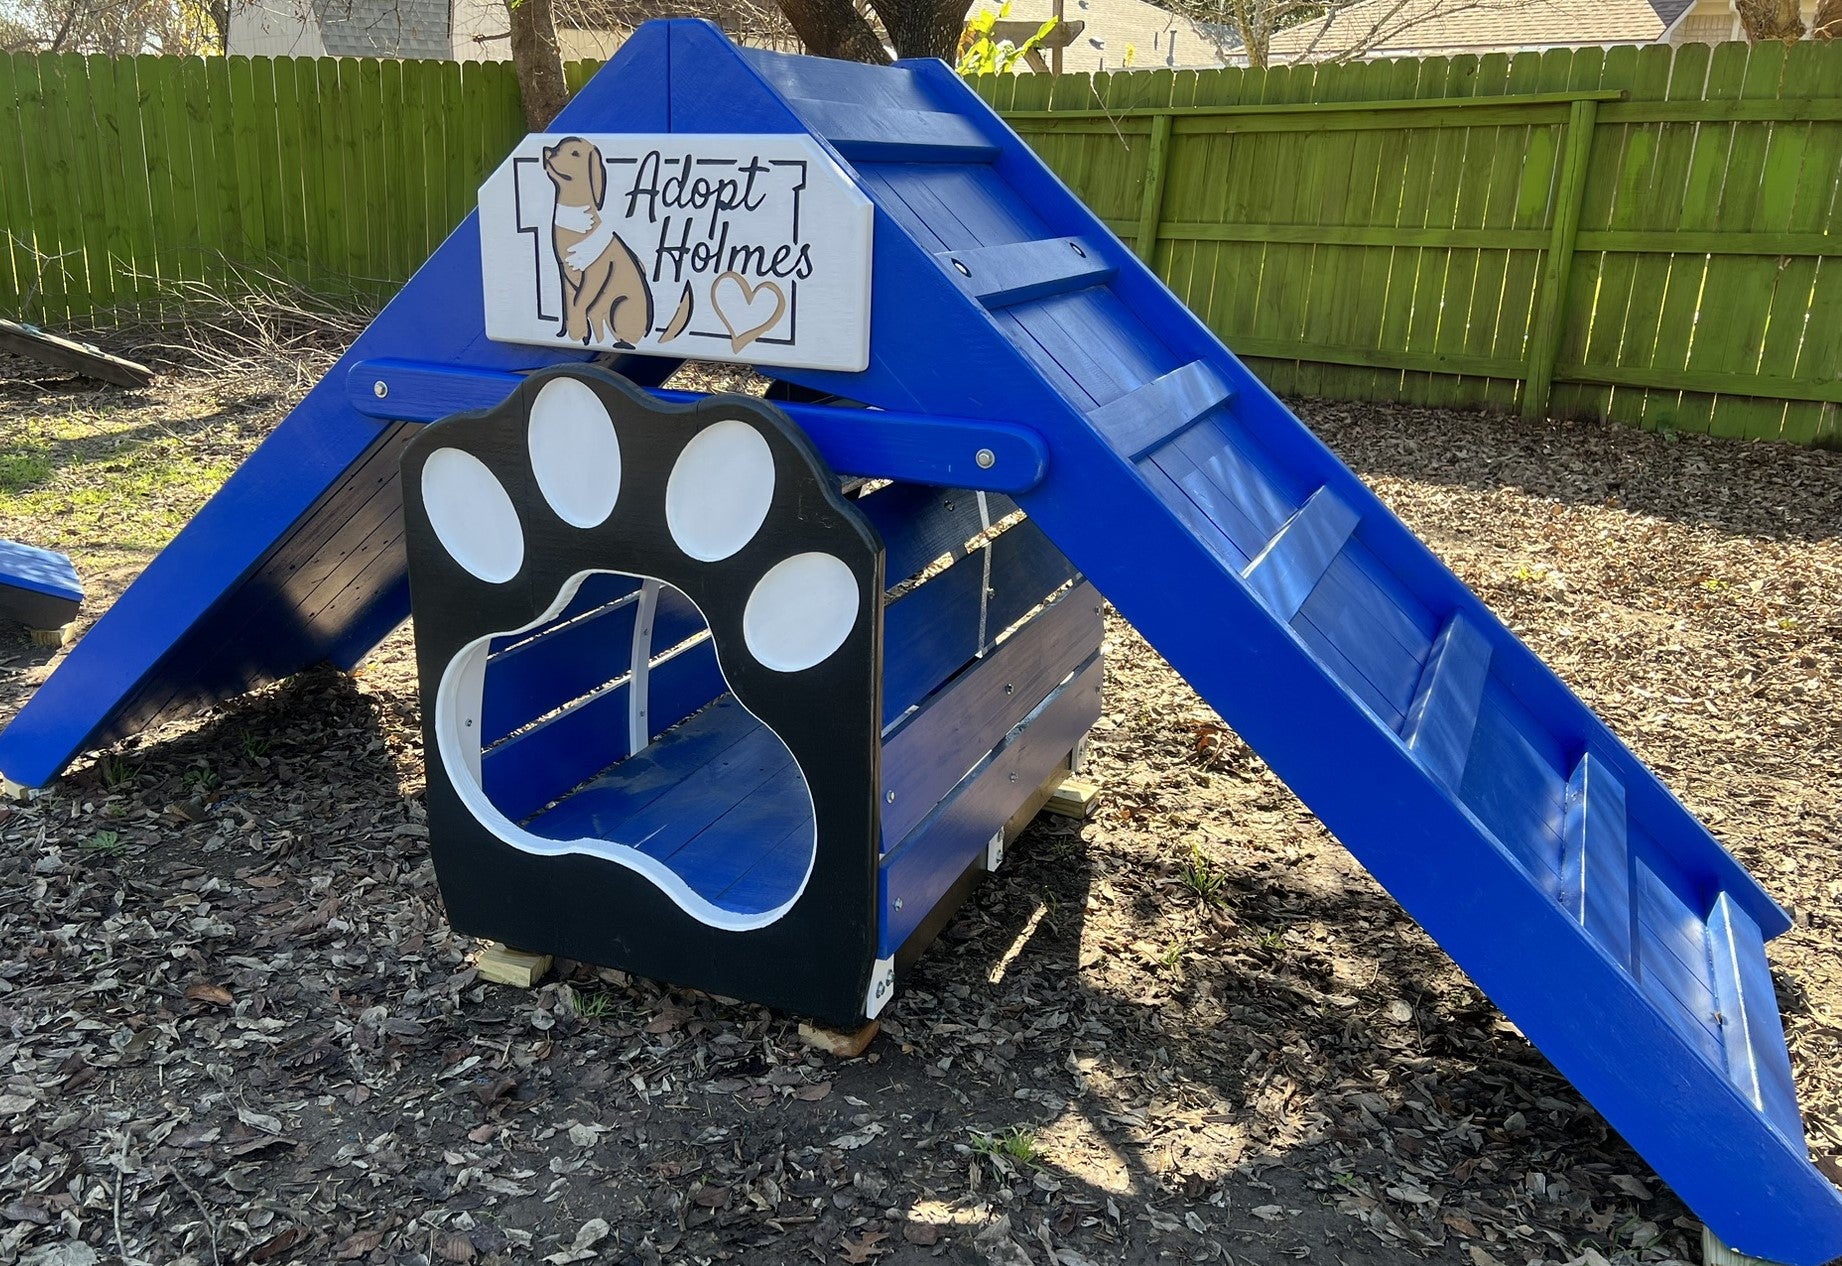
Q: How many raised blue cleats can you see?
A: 7